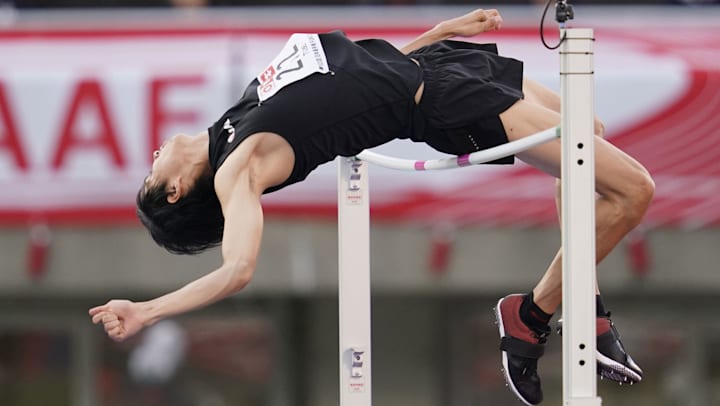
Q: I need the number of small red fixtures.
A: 3